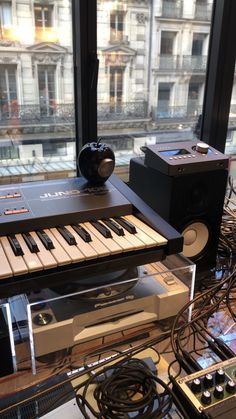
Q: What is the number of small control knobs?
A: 6